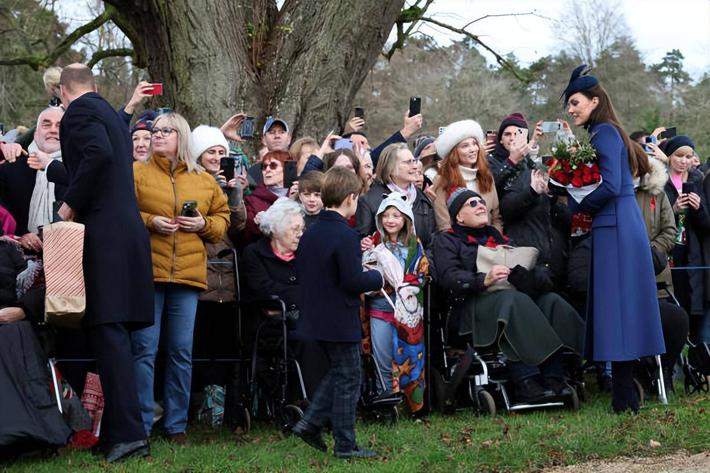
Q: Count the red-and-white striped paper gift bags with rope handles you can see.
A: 1